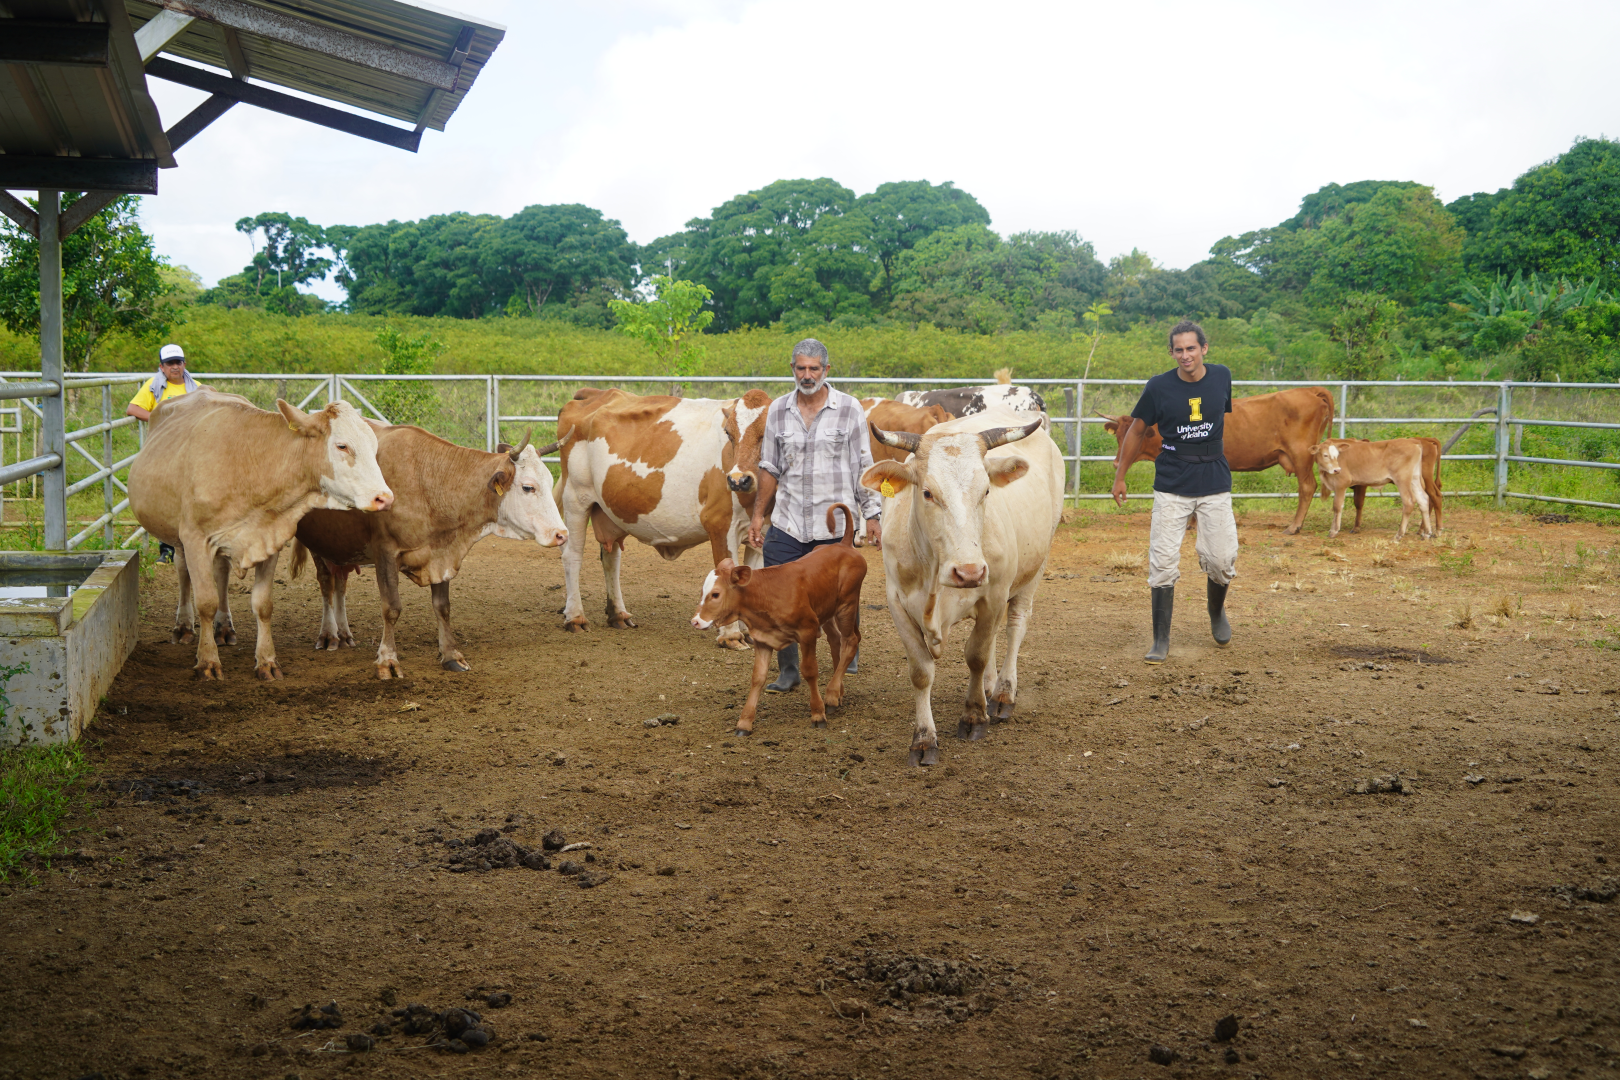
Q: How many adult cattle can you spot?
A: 7